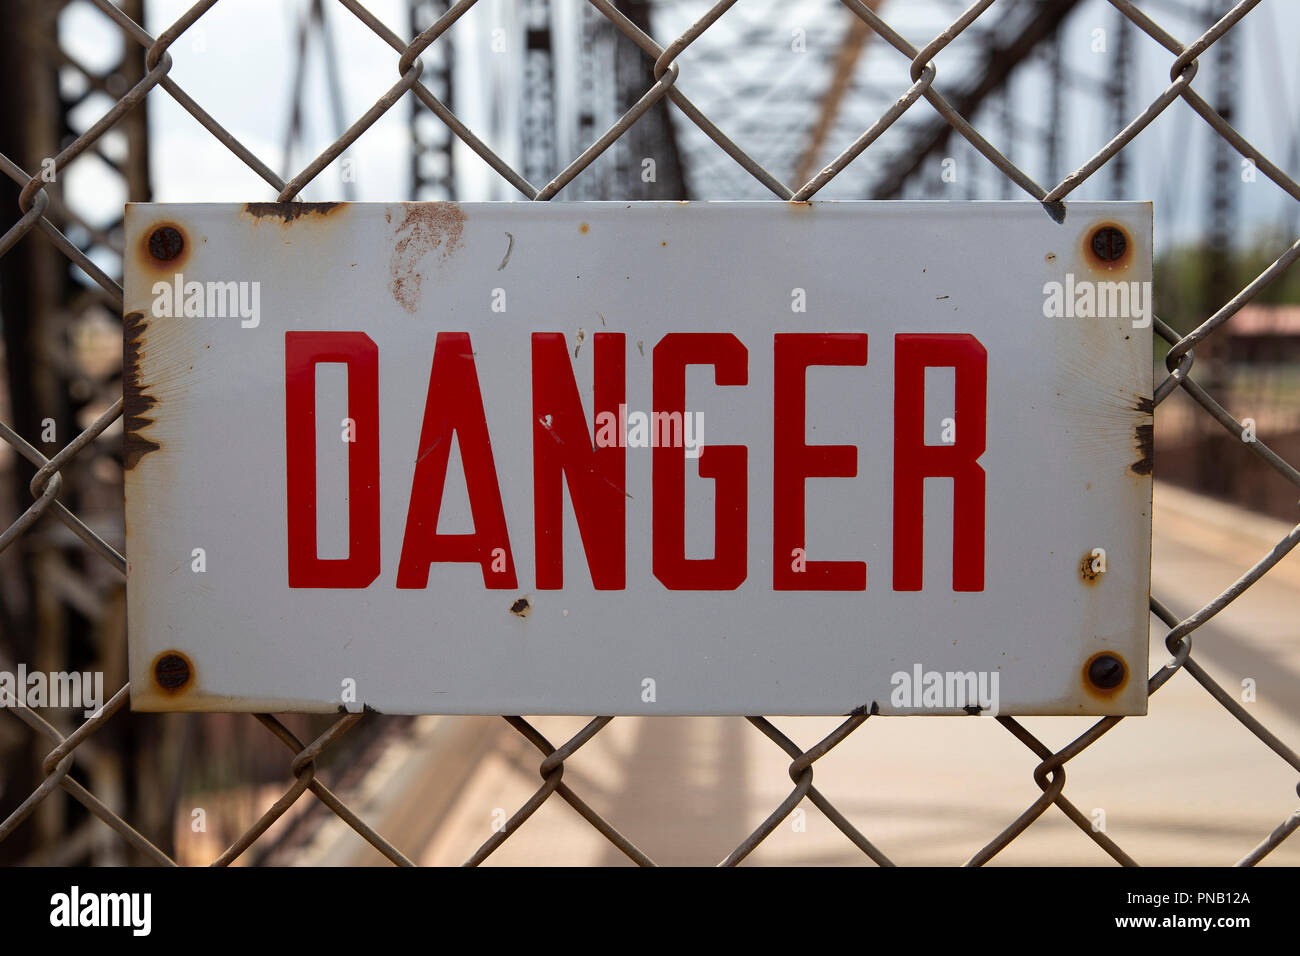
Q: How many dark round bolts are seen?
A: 4